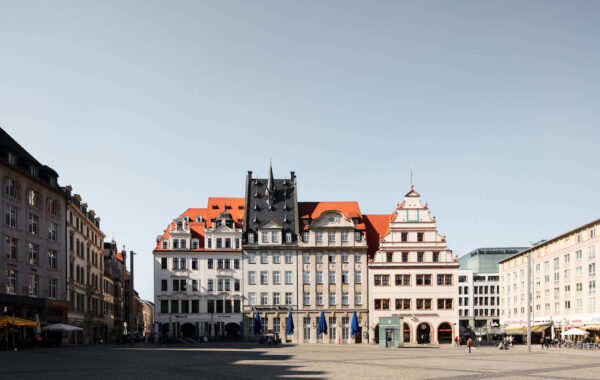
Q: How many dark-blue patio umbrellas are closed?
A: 4